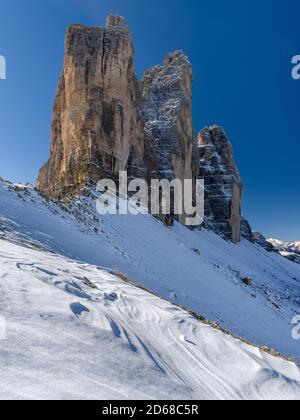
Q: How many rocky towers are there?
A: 3